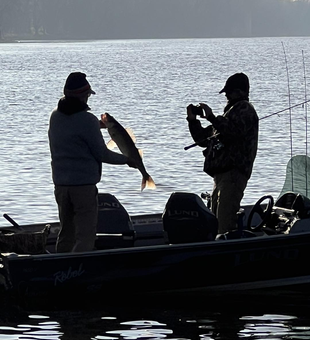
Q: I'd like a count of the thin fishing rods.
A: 3